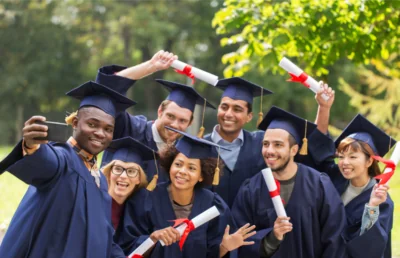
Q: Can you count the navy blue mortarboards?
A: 7